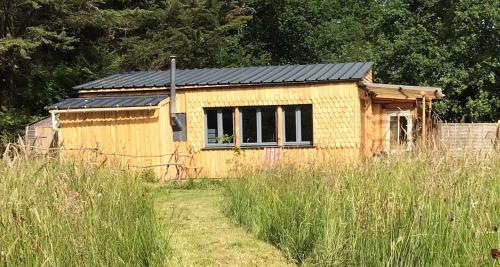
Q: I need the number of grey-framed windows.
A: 3